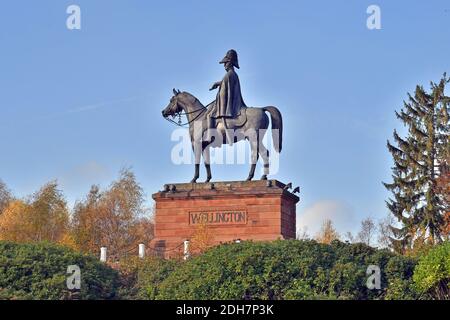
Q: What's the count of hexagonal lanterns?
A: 0